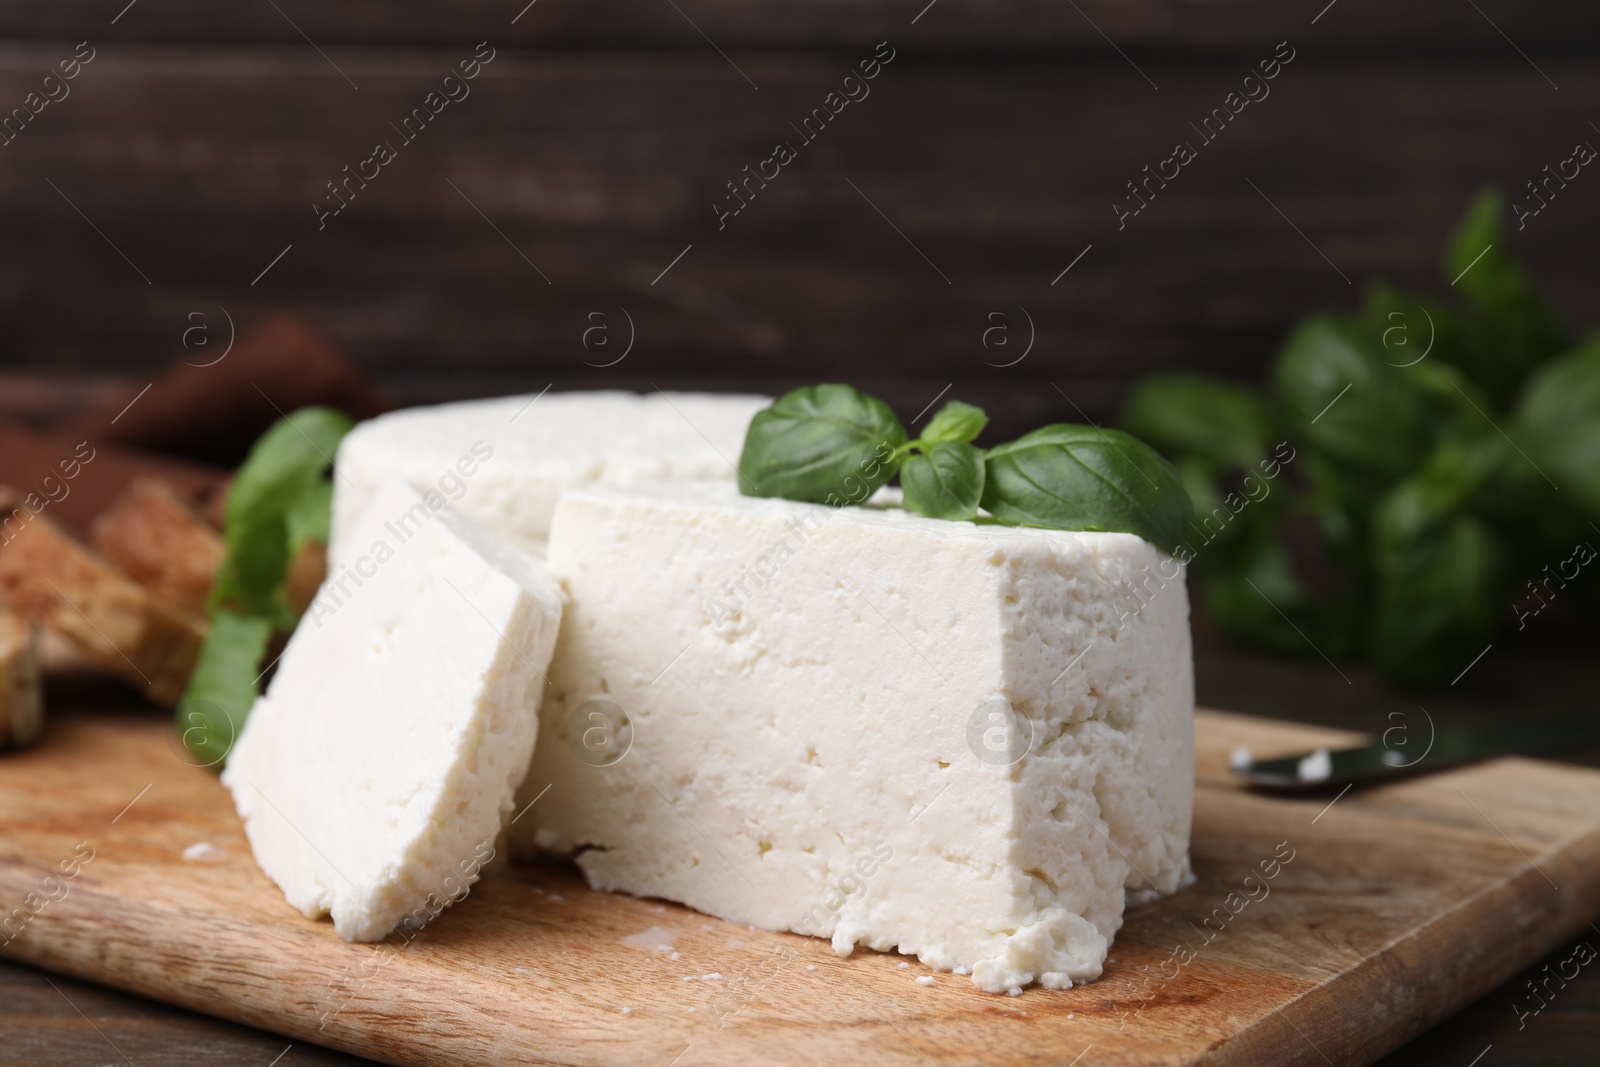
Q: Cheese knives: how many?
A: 1